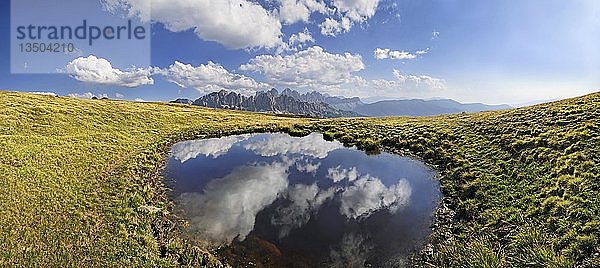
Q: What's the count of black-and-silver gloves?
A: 0